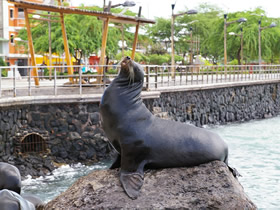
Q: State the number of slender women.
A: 0